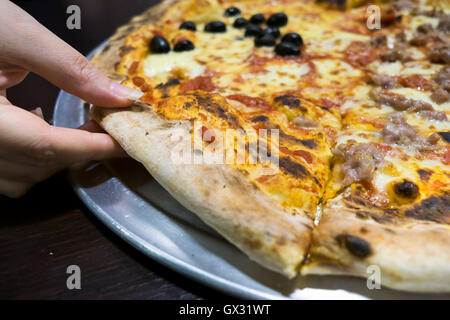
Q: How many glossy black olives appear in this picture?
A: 13